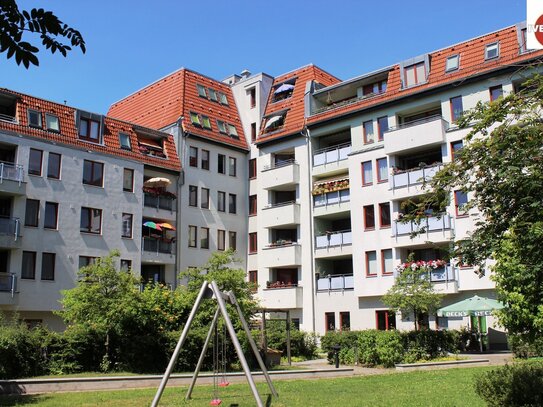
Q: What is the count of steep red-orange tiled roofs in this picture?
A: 4